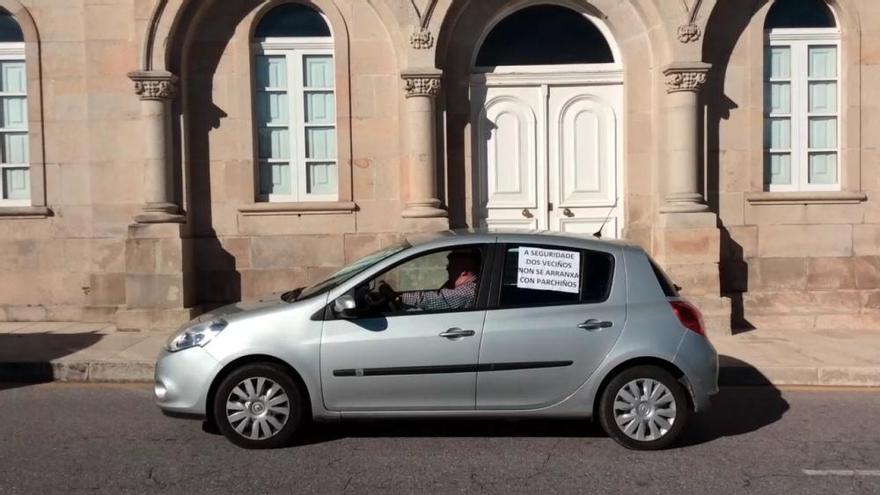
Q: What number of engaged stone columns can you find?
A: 3